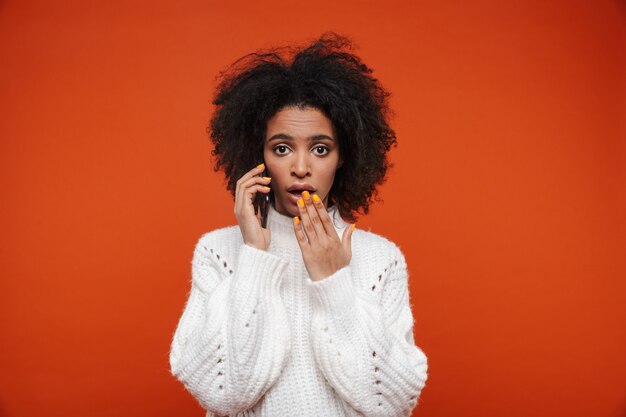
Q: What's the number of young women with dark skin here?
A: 1